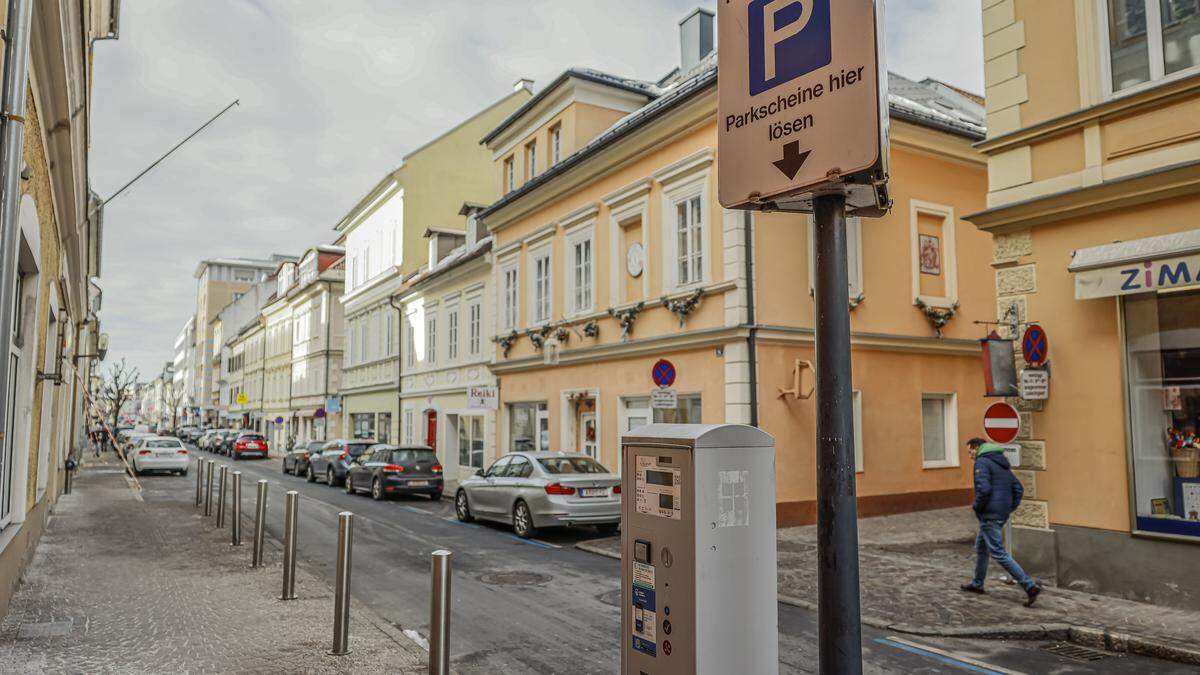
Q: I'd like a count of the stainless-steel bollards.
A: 8